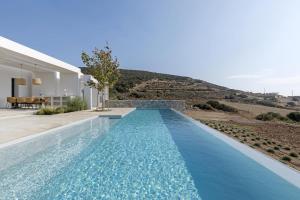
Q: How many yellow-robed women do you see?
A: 0